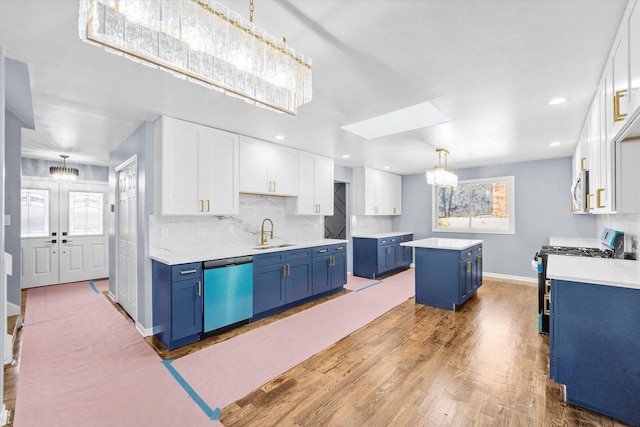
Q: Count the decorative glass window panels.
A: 2